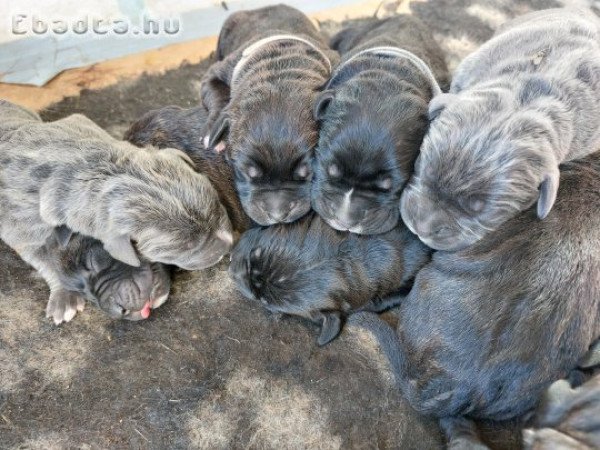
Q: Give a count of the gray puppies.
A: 2